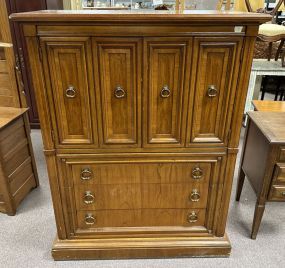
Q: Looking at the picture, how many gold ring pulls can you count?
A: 10